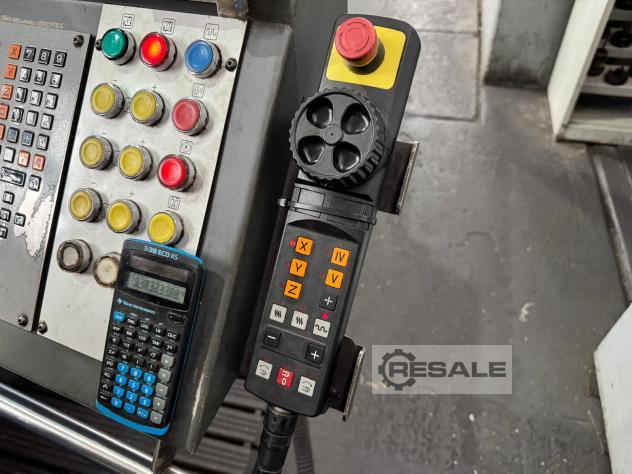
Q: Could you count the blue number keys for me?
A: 10